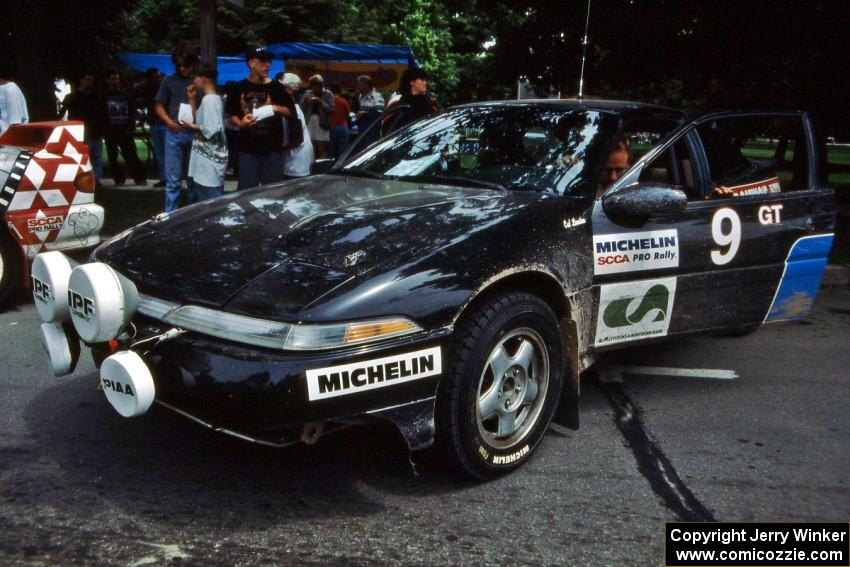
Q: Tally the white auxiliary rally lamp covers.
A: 4